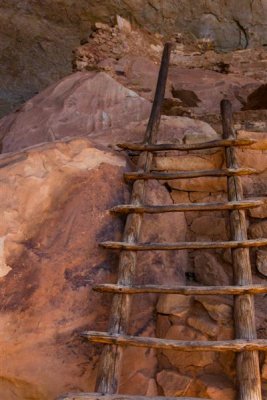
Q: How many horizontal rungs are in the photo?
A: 7